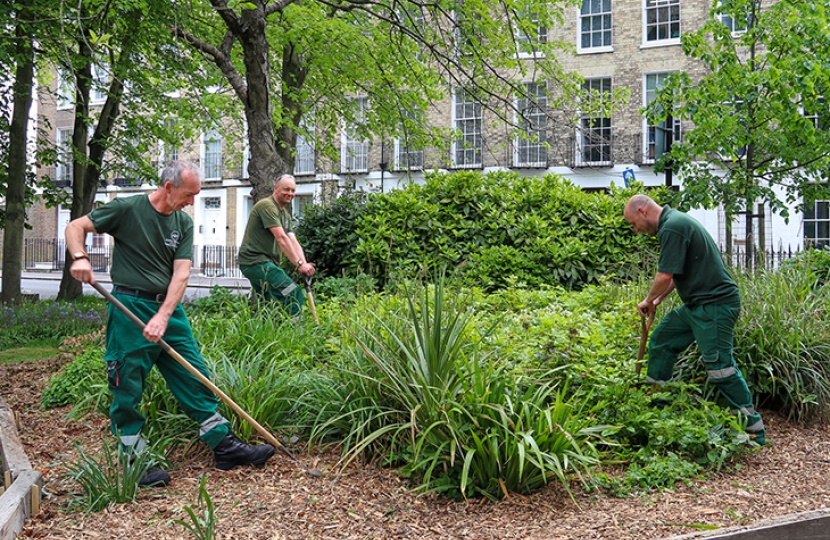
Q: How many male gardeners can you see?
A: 3